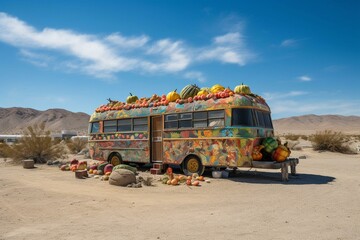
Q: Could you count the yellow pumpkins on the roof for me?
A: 3